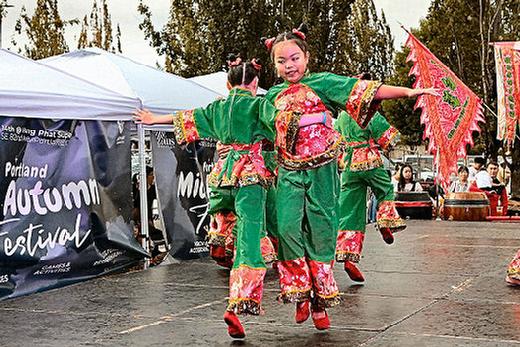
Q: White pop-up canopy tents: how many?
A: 3